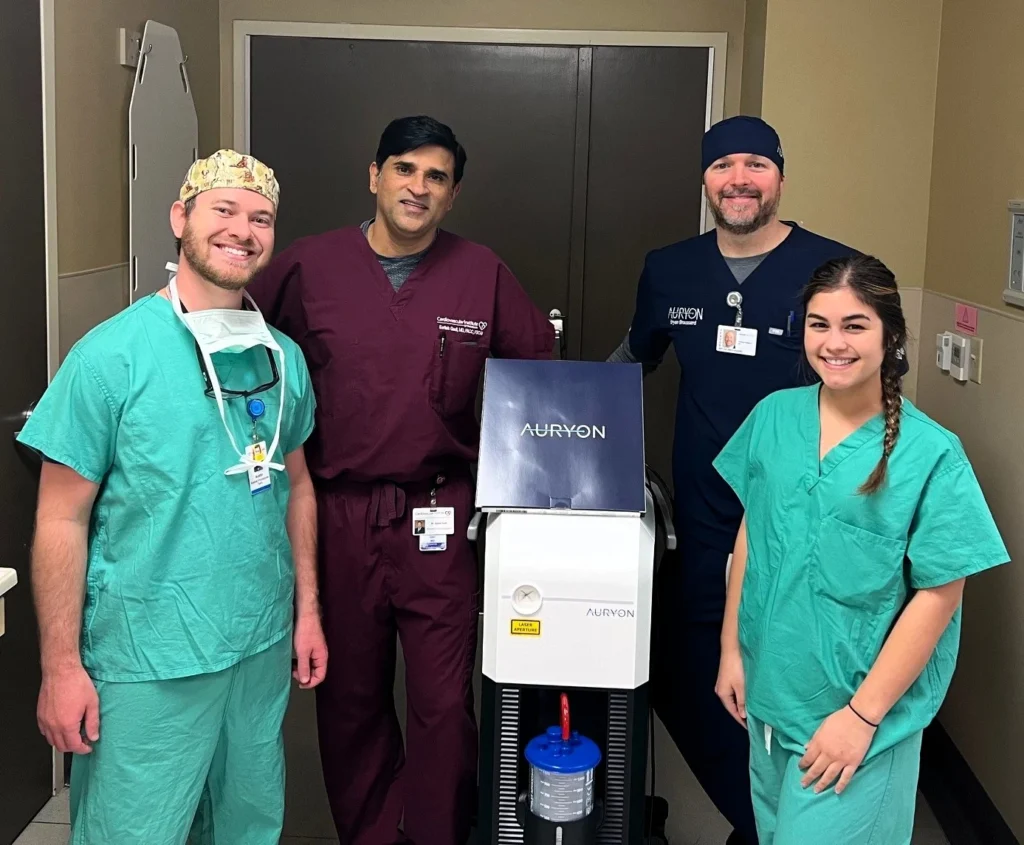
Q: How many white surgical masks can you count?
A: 1